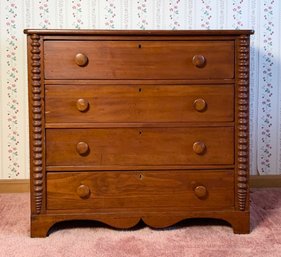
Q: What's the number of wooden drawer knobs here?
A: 8